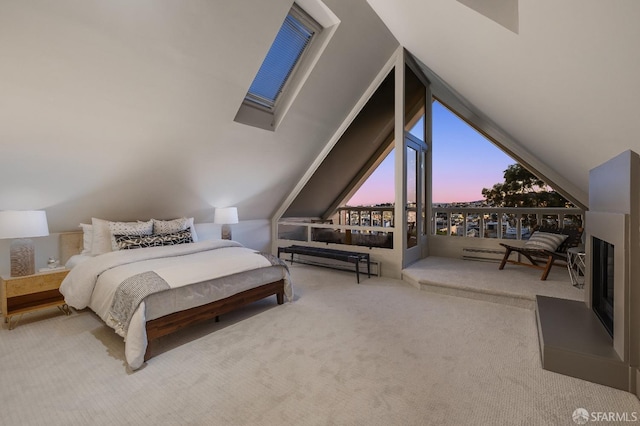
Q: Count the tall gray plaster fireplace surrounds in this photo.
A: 1